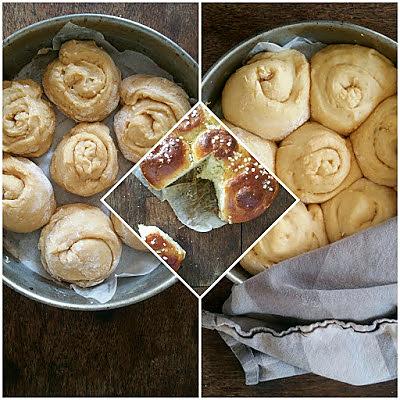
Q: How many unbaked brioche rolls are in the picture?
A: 14